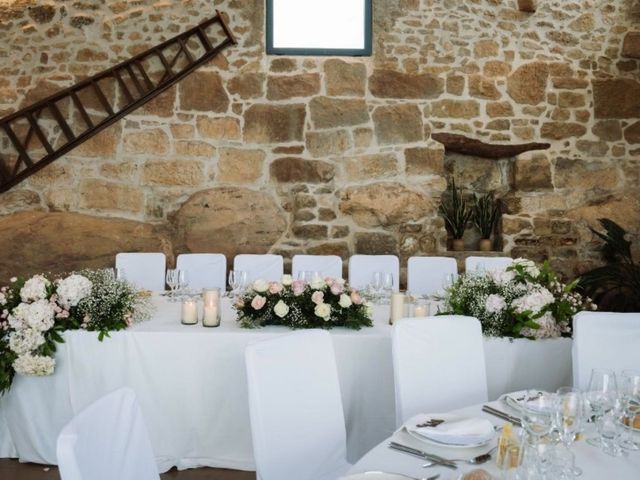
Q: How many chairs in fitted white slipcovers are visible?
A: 11